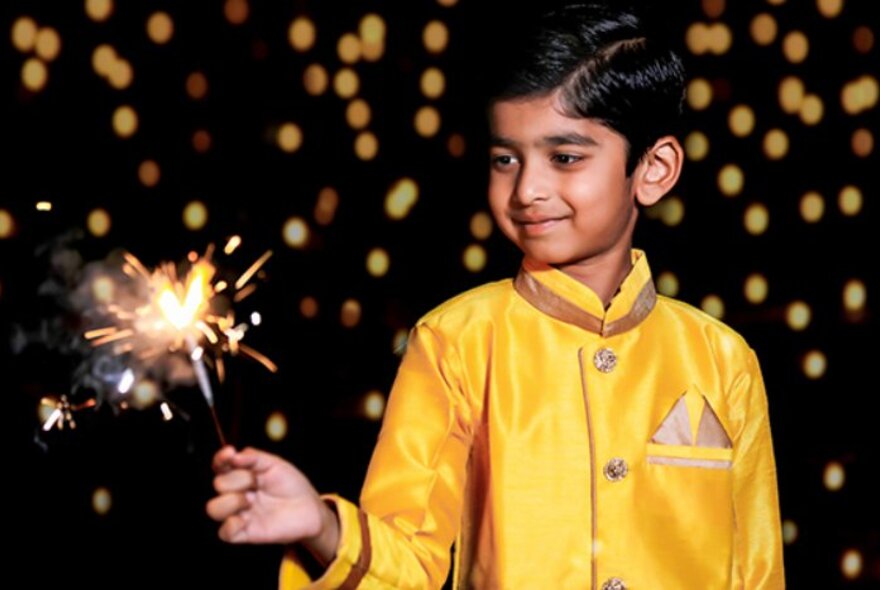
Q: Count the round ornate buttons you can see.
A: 3